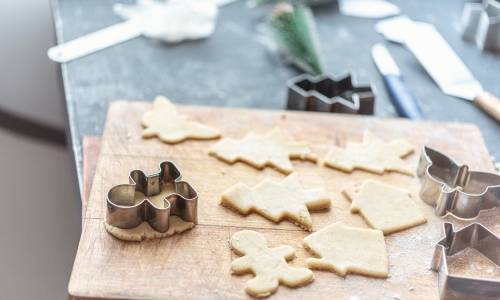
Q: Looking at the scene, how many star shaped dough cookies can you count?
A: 0